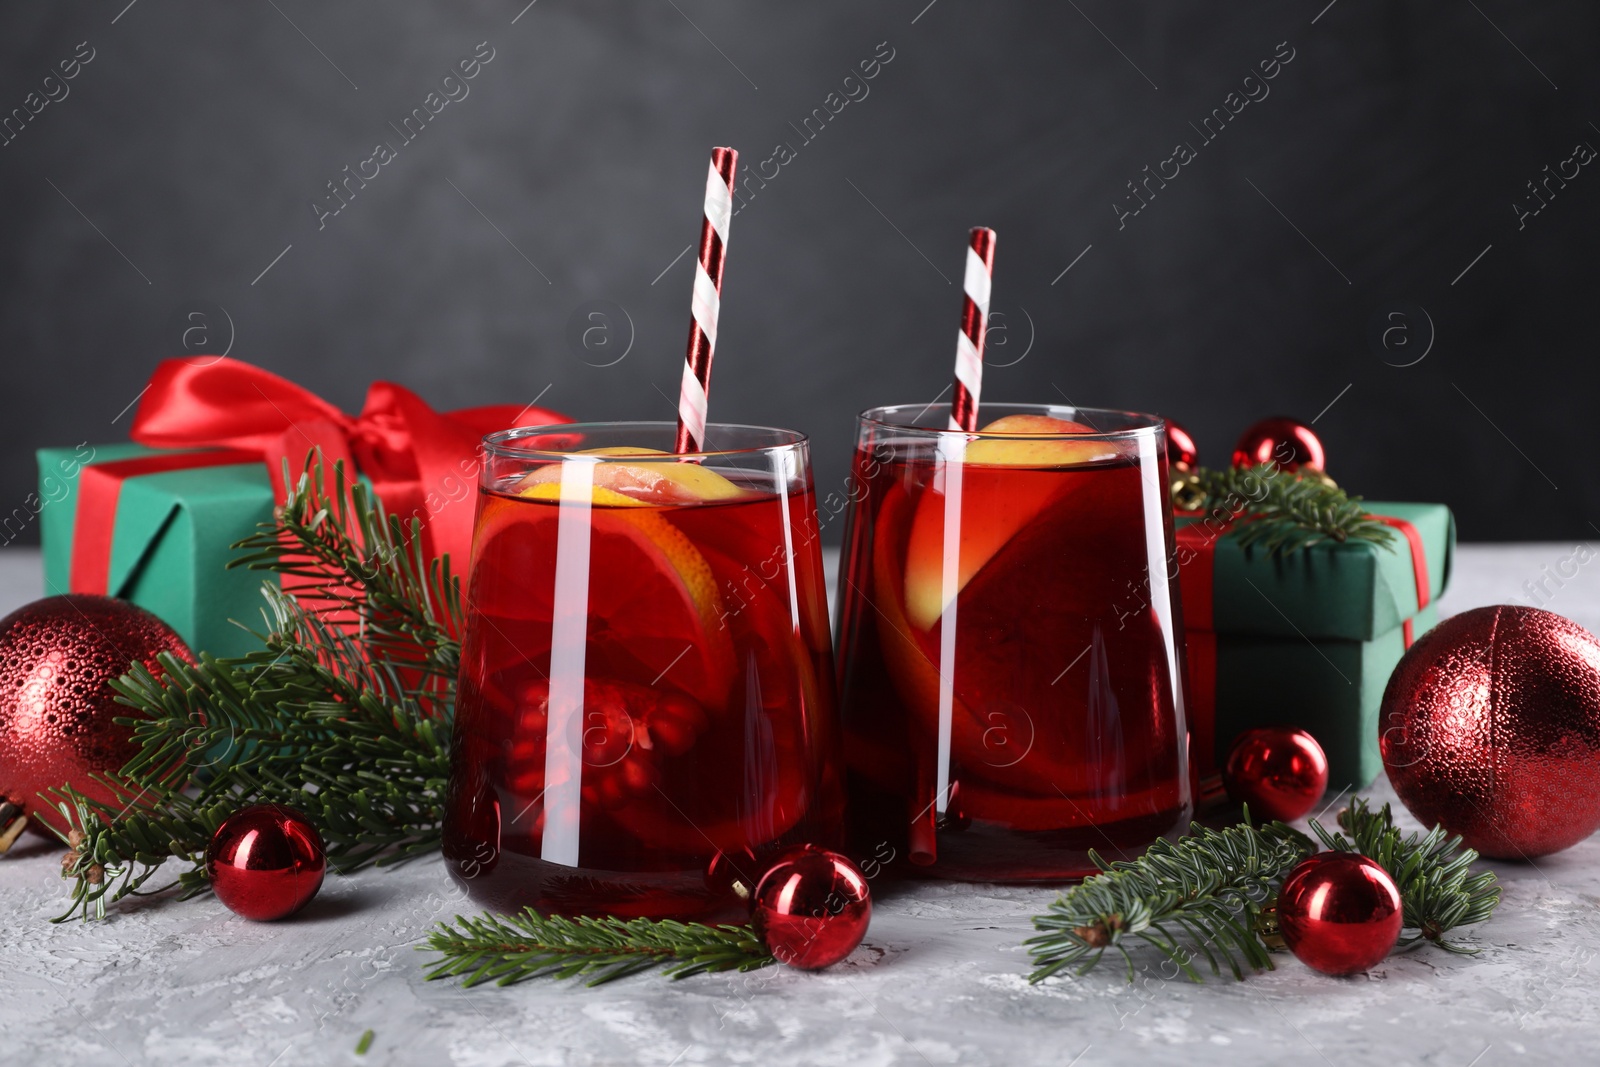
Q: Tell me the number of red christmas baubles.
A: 8